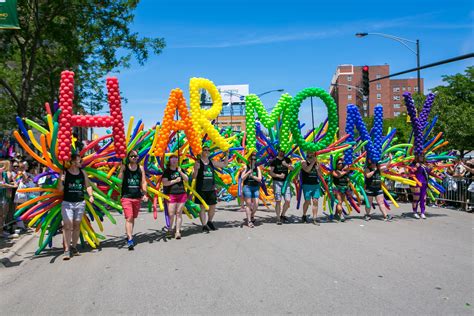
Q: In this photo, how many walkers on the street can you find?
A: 10